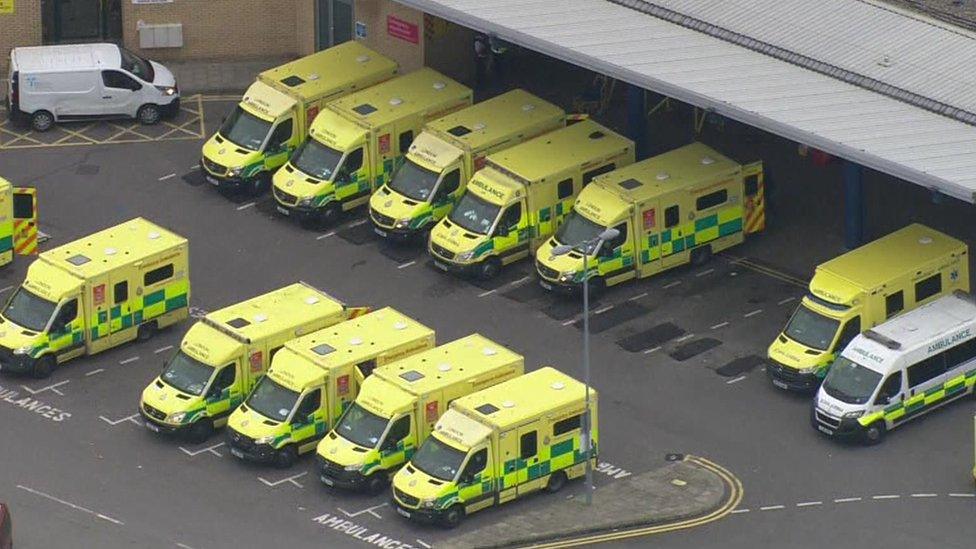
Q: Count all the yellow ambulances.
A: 12